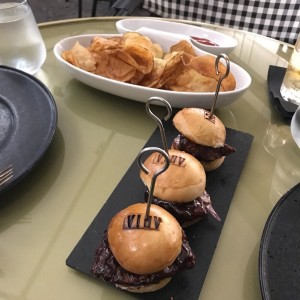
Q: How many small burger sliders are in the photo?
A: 3